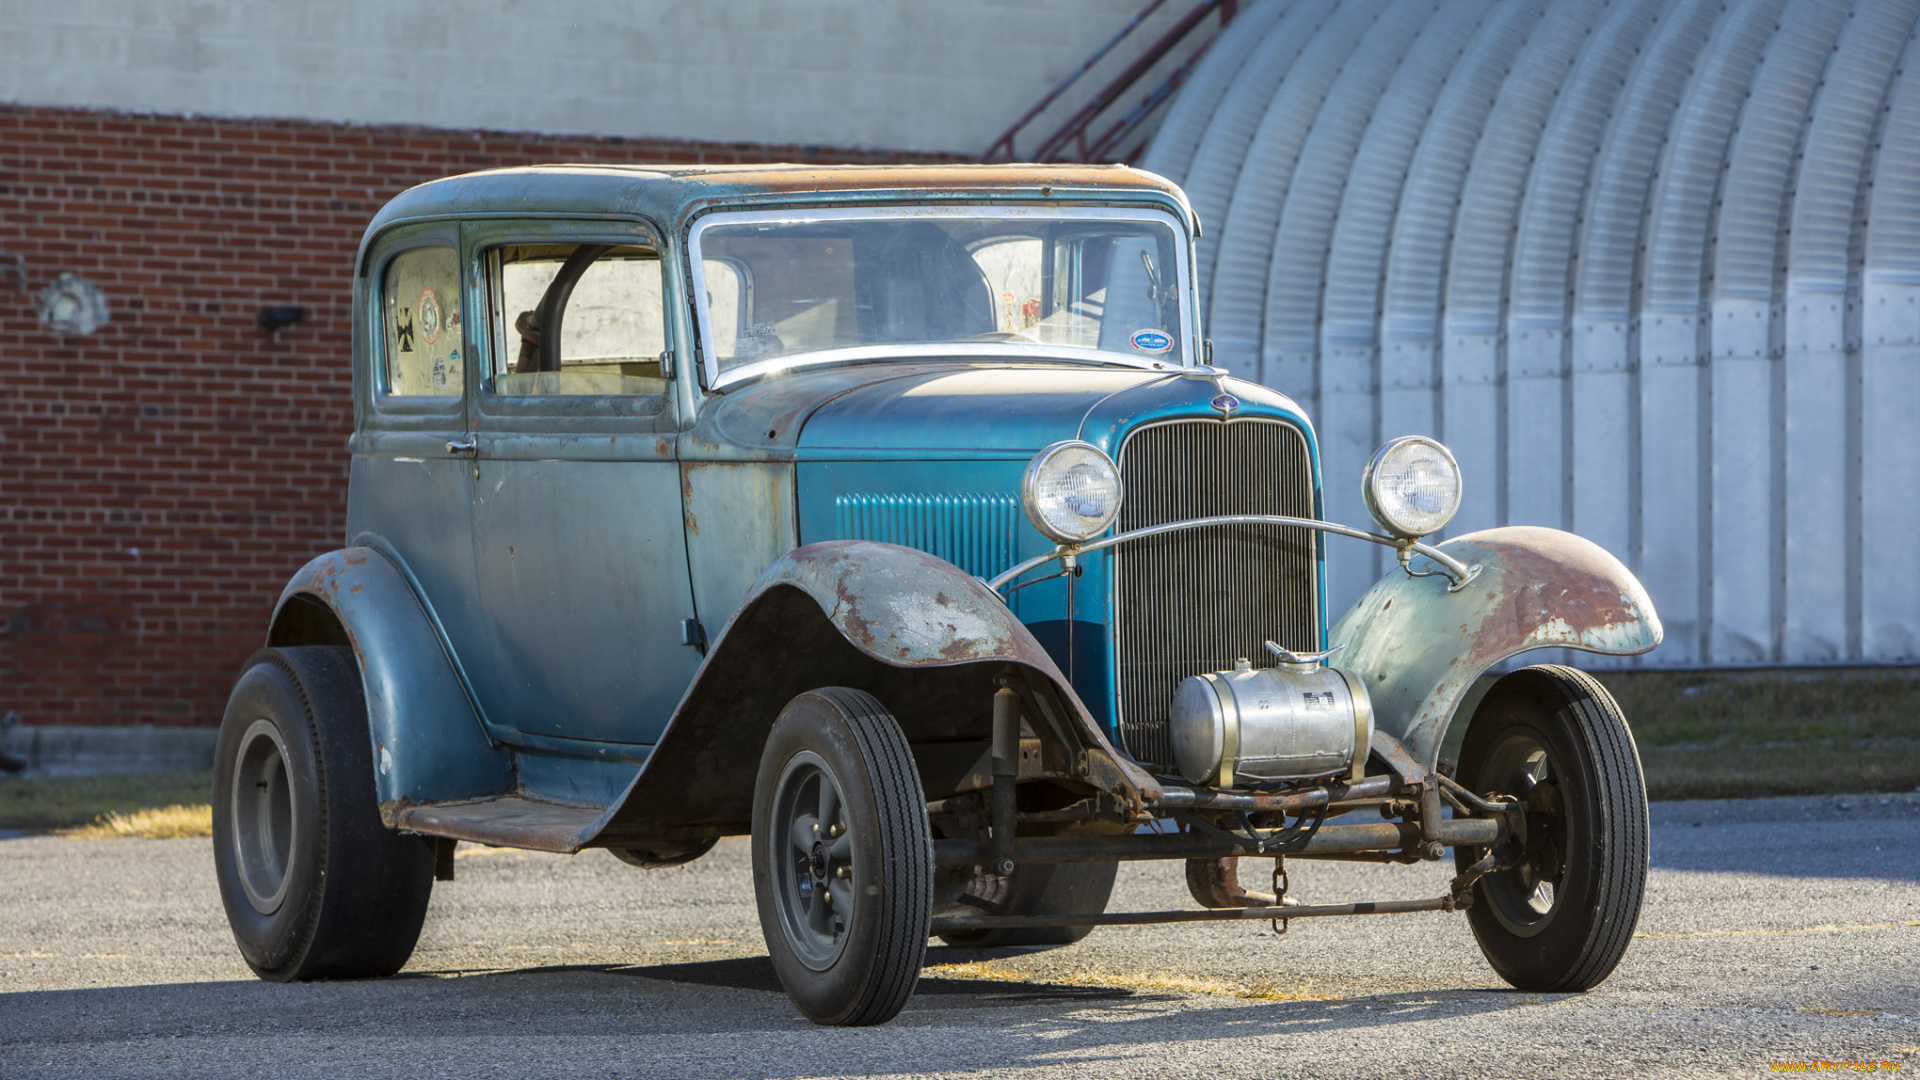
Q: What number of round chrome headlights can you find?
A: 2